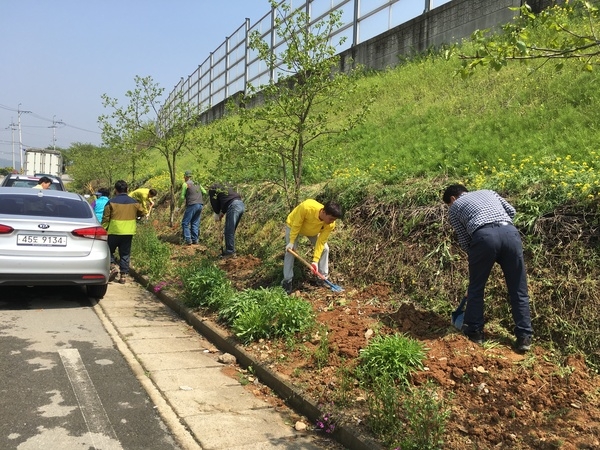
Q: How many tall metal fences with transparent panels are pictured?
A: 1